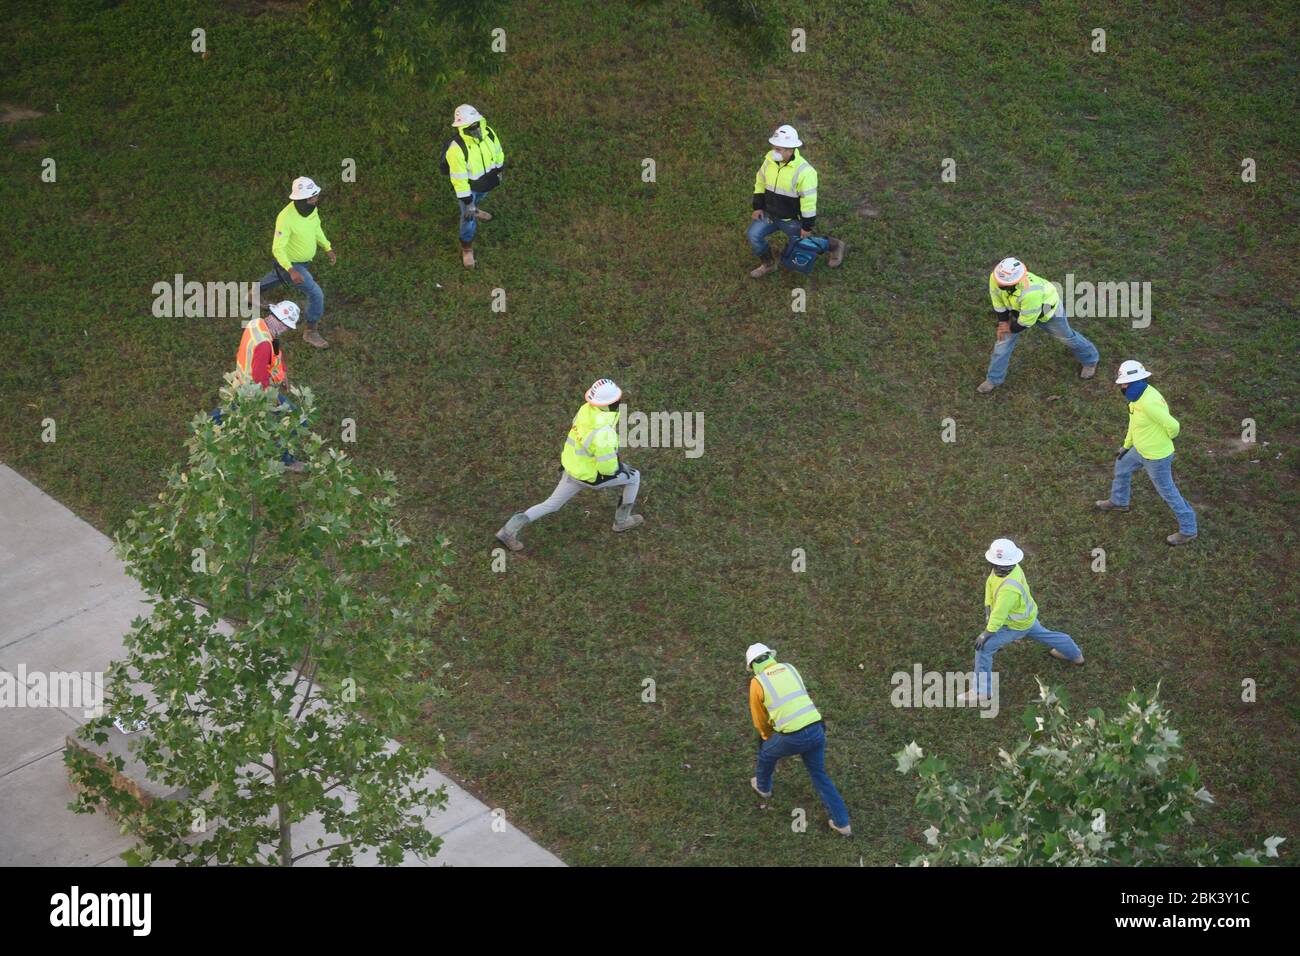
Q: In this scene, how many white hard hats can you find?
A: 9